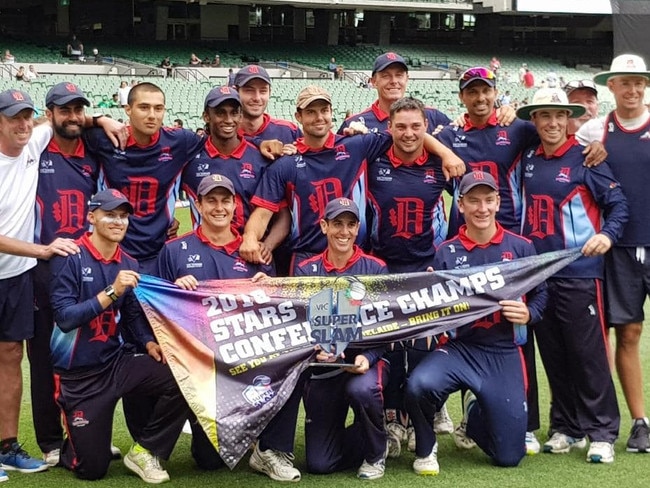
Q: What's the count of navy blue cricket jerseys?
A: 13